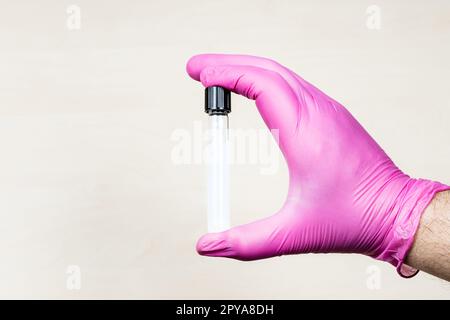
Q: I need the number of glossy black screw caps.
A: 1